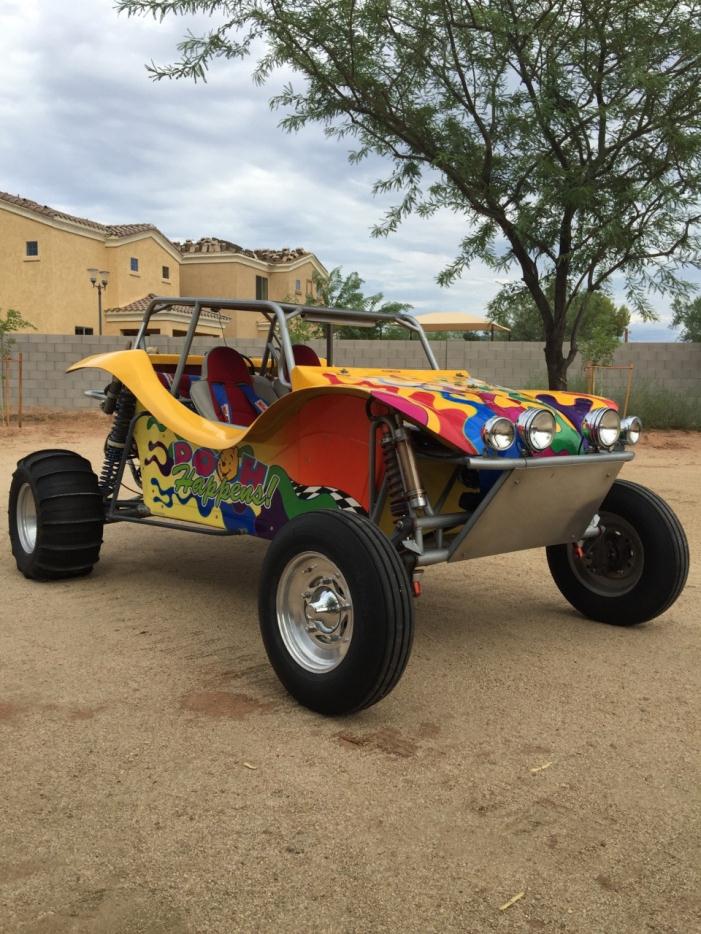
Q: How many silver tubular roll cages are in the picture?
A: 1